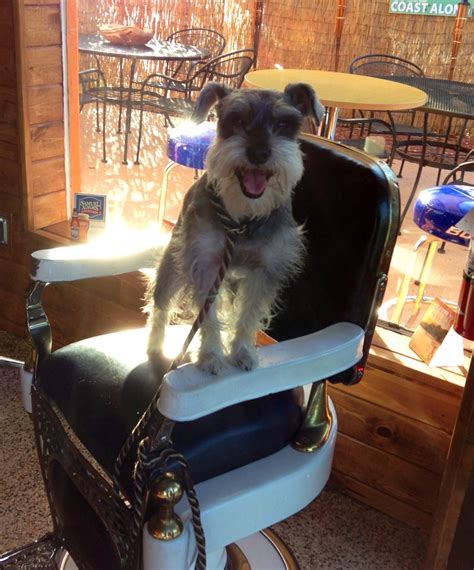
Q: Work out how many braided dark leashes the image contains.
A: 1